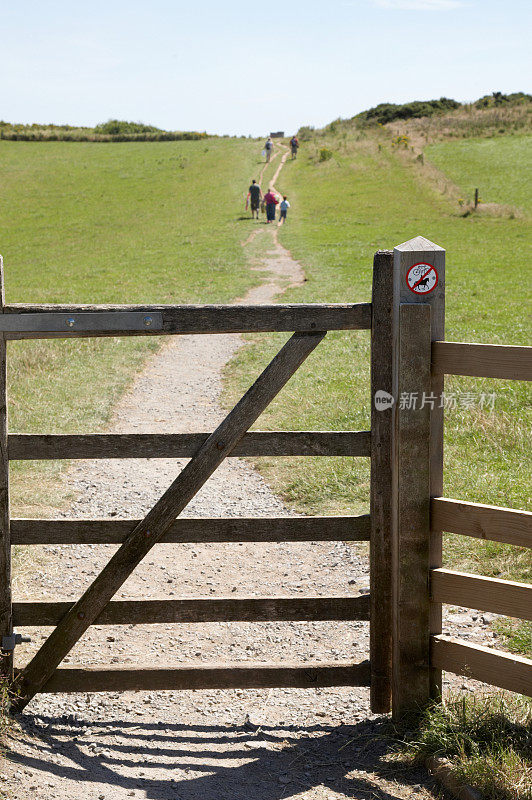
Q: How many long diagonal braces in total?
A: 1